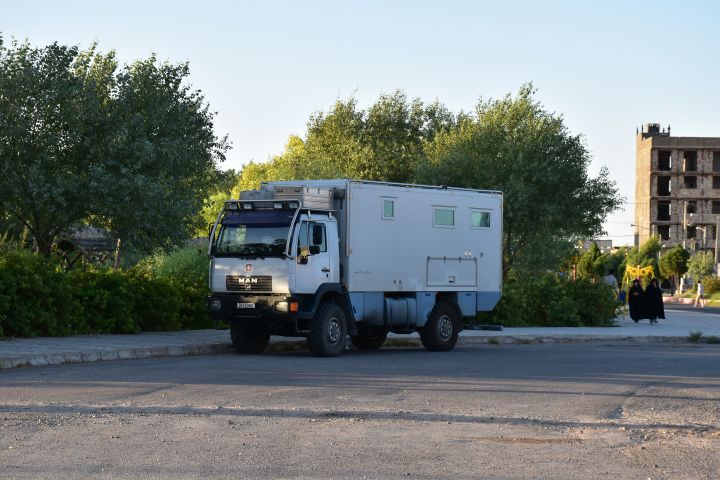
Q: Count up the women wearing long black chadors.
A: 2